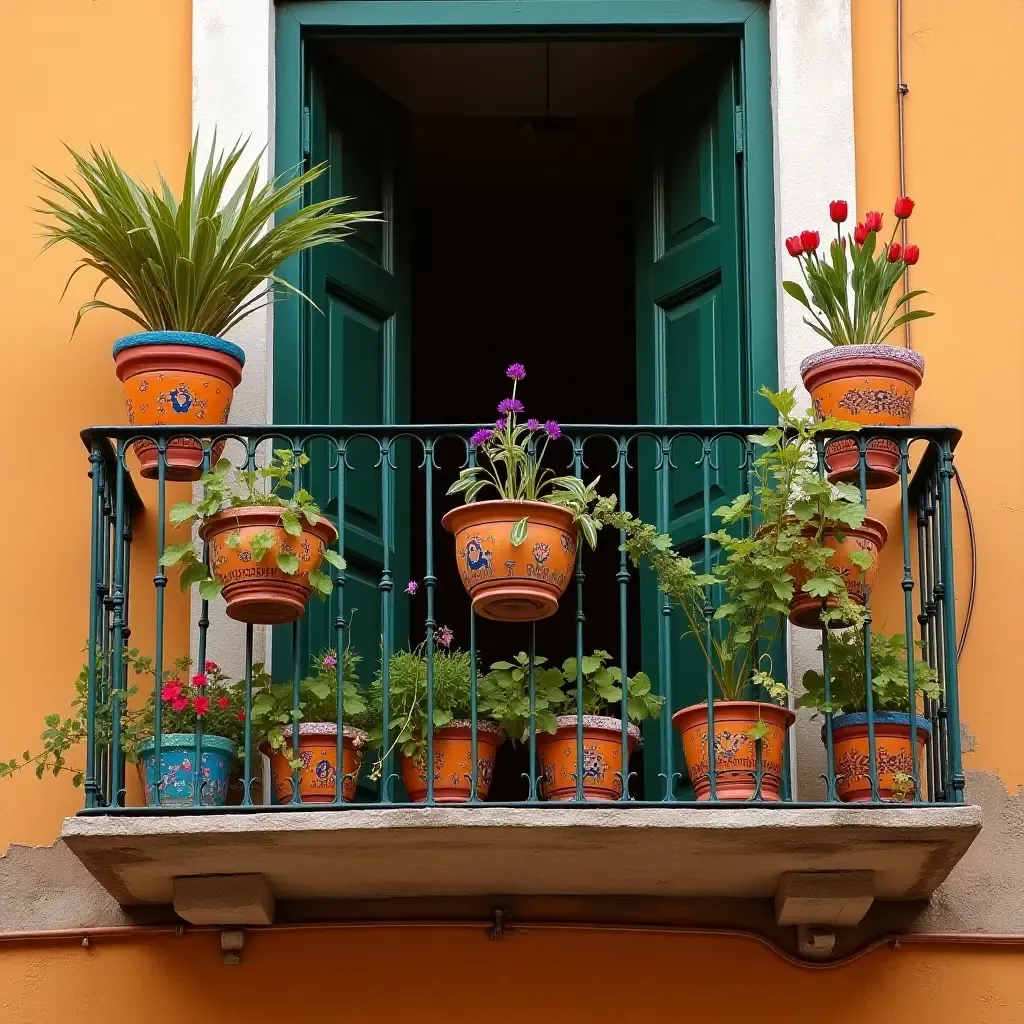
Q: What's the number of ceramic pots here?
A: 11